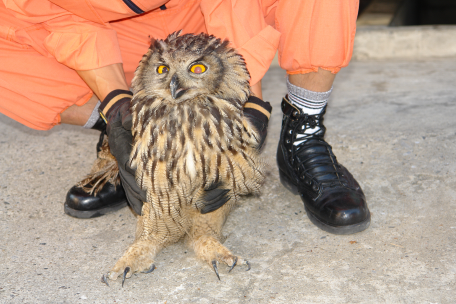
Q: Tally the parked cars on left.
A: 0